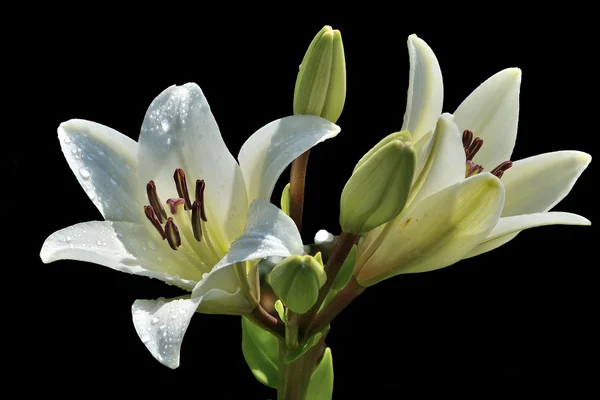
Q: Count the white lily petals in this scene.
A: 12